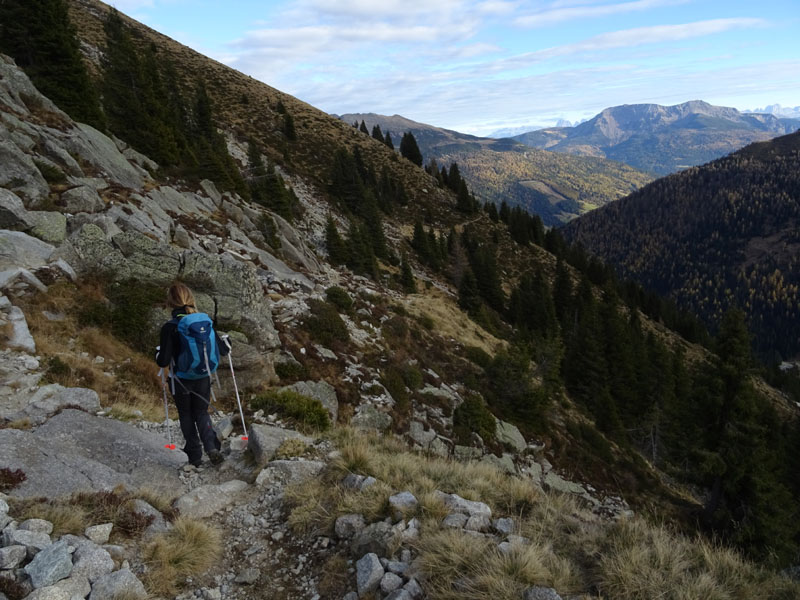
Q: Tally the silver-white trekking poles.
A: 2